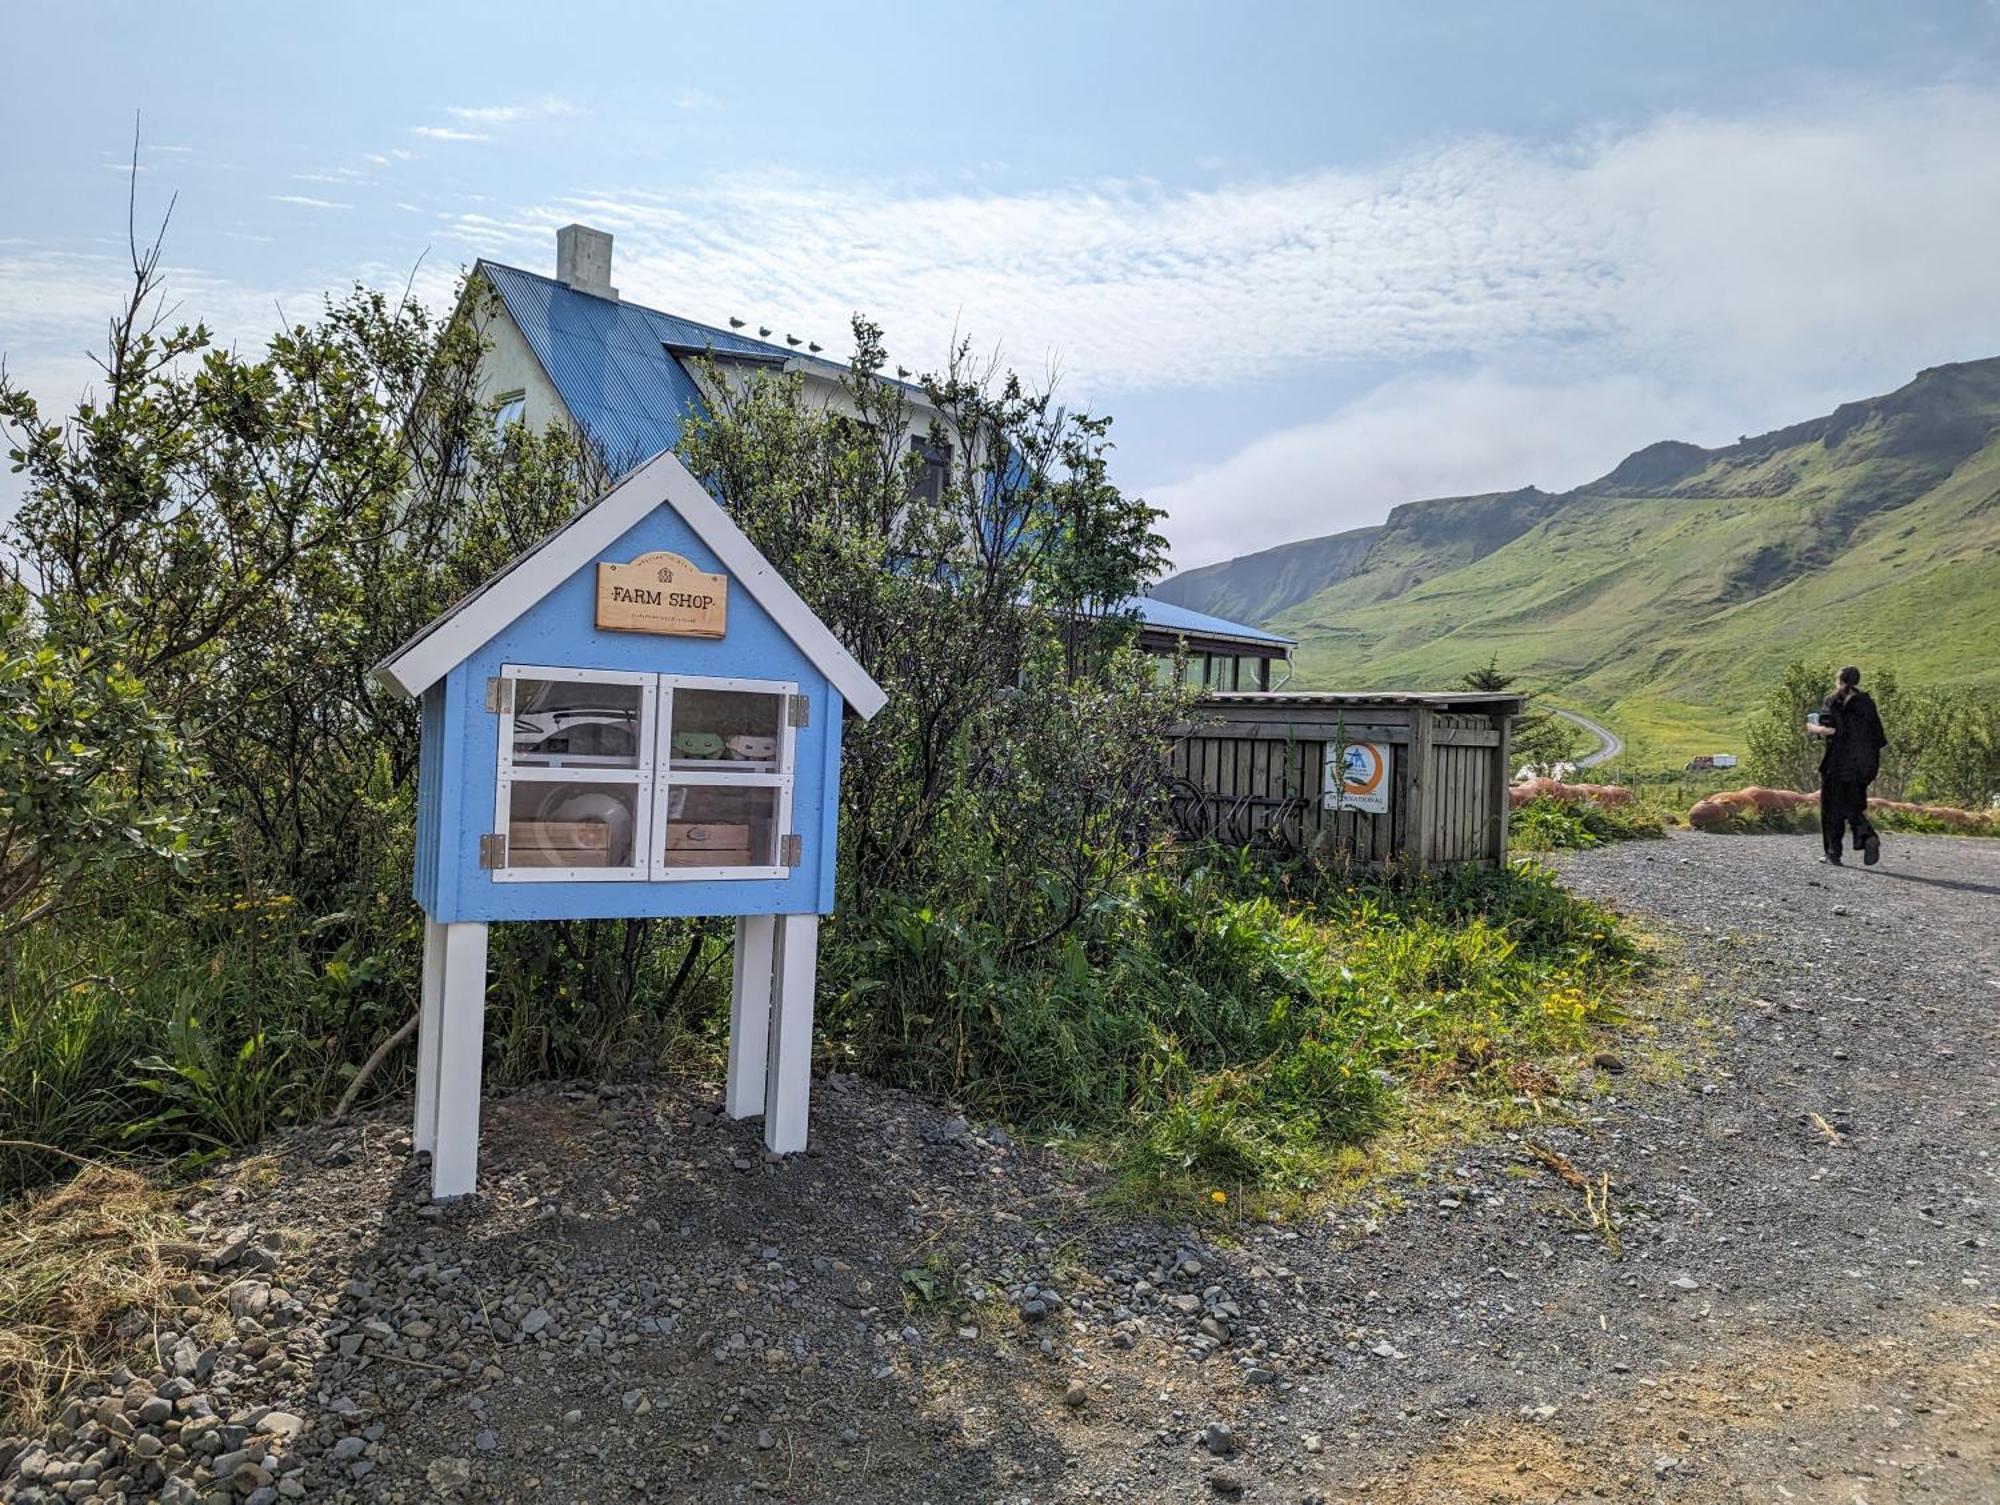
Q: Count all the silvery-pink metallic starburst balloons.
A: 0